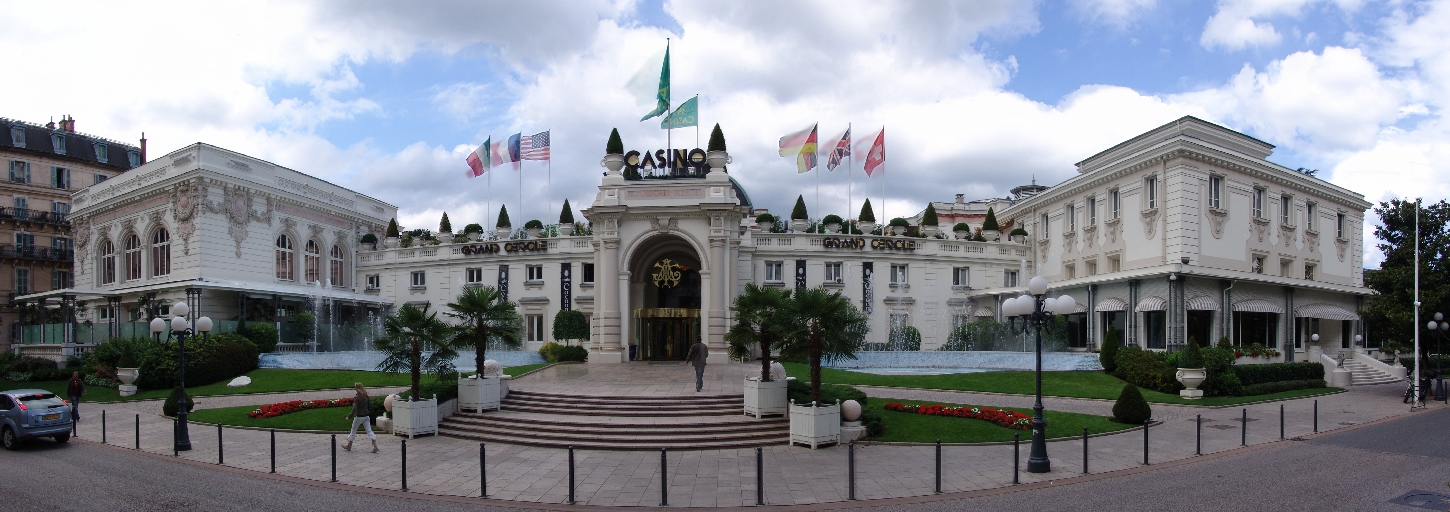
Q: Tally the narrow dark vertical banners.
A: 4